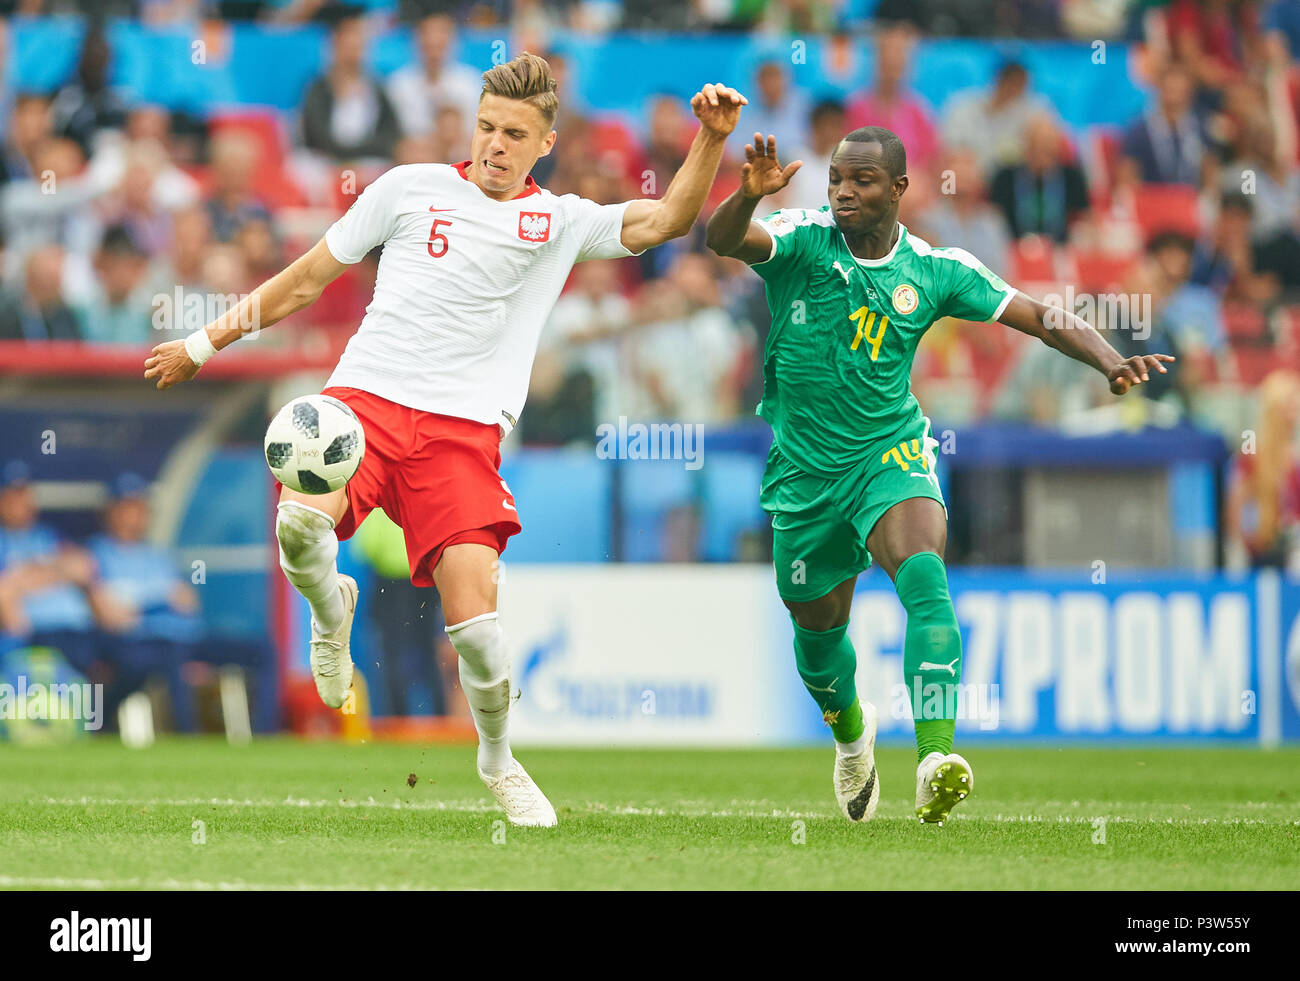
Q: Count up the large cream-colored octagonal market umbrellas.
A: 0